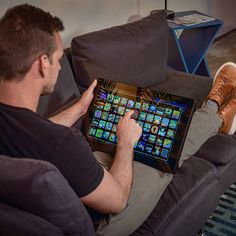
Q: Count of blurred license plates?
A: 0